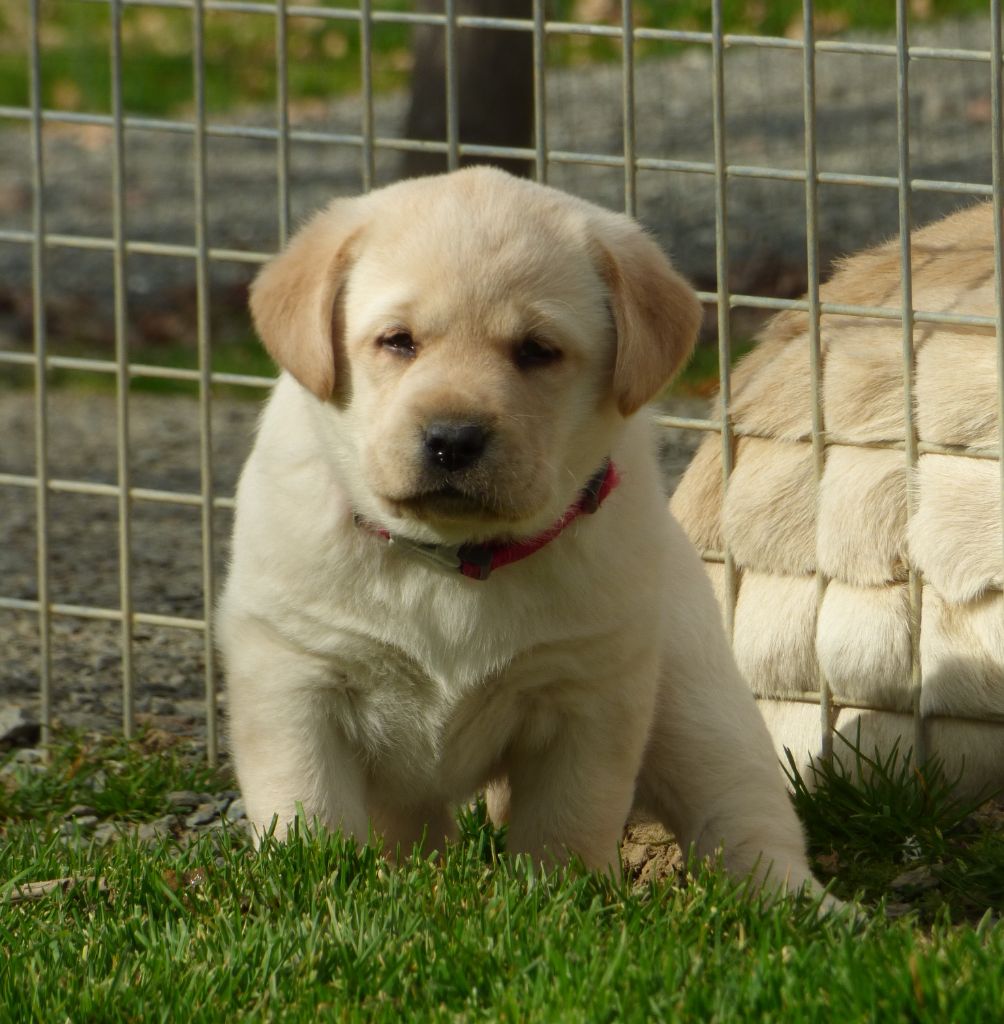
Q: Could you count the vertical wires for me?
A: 12